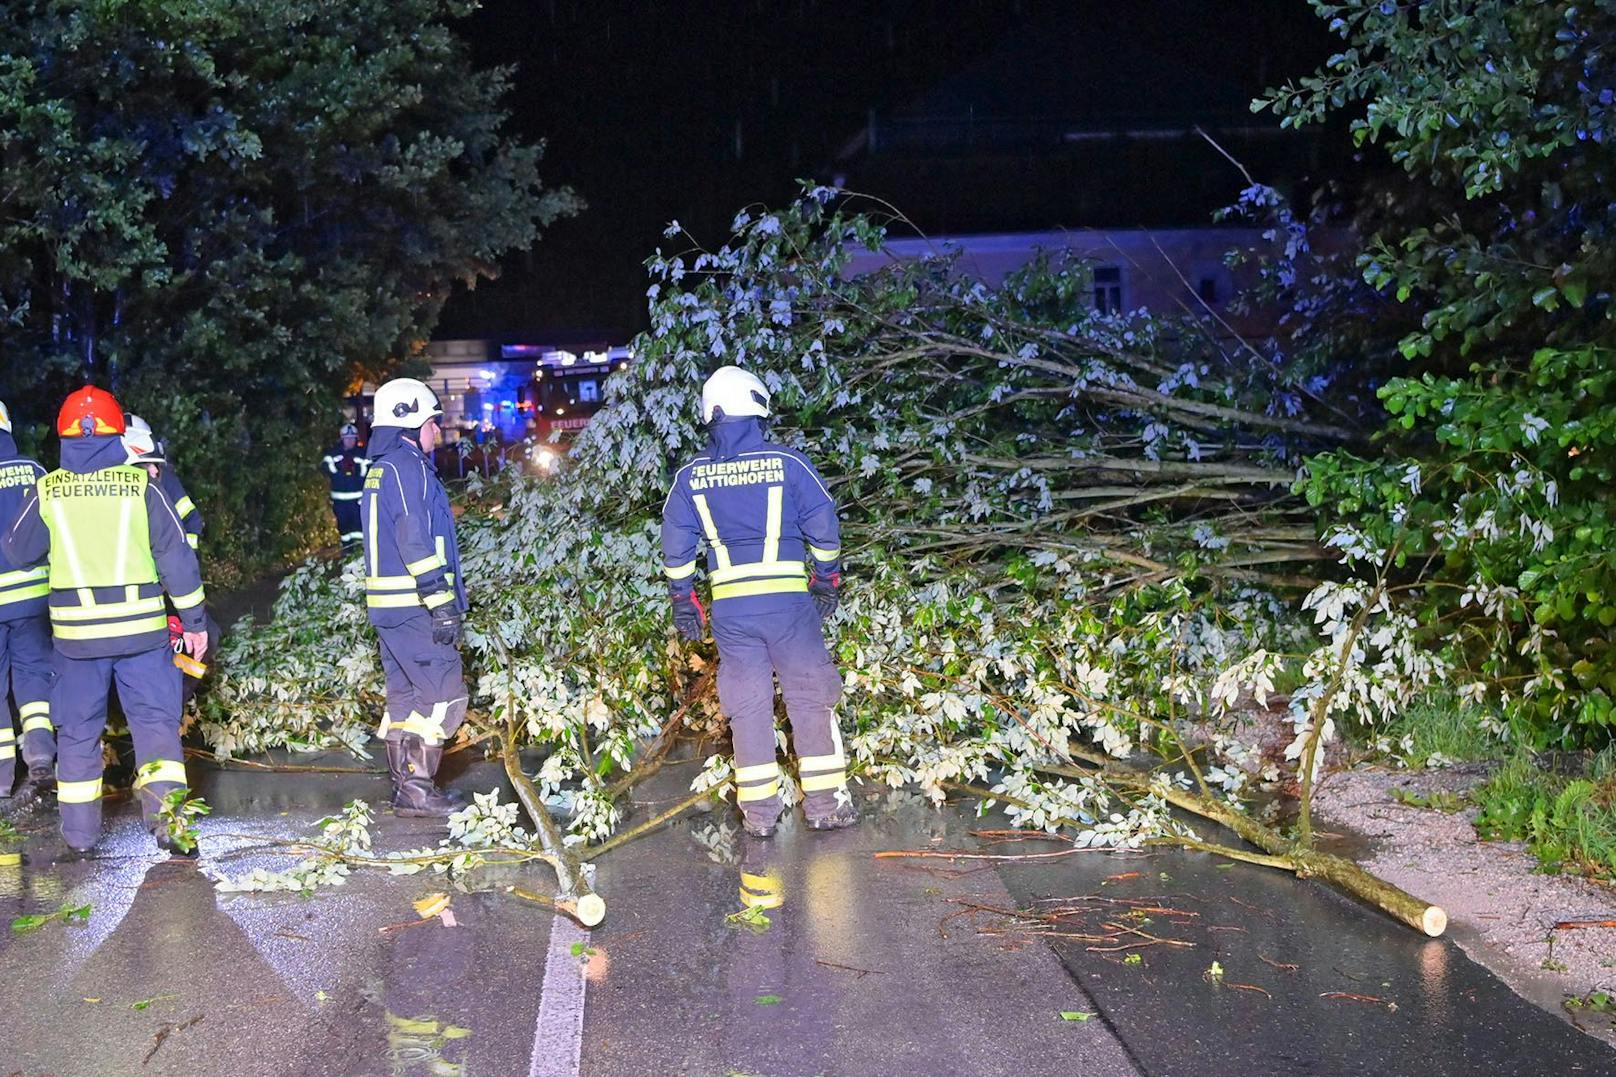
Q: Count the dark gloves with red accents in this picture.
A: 2